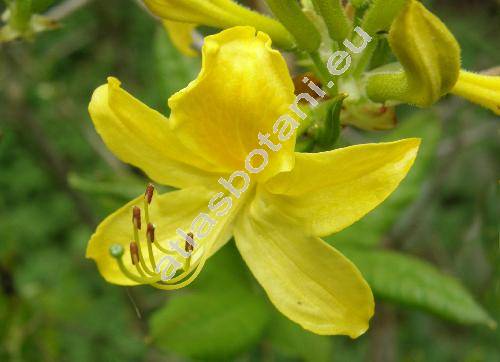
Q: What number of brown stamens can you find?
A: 5